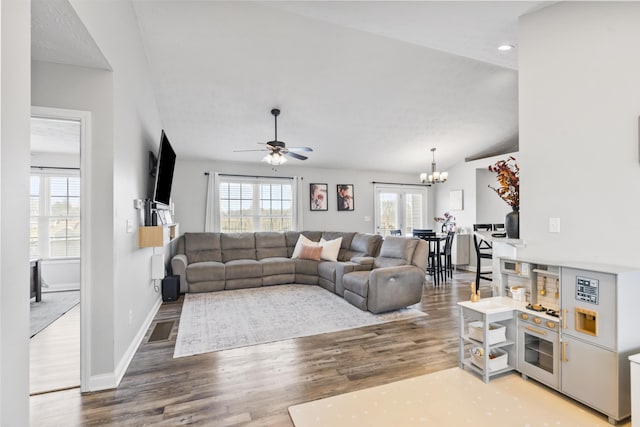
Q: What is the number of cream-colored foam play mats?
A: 1